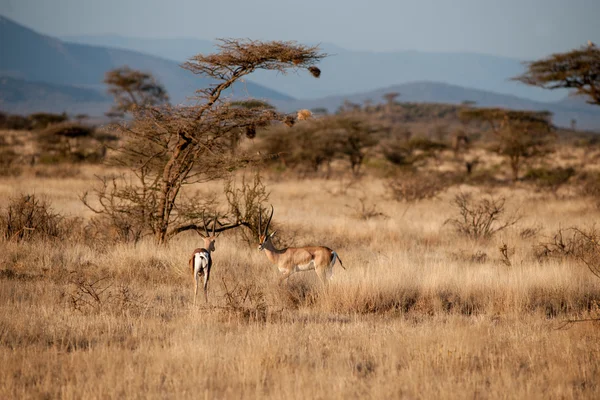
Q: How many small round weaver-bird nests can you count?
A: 4